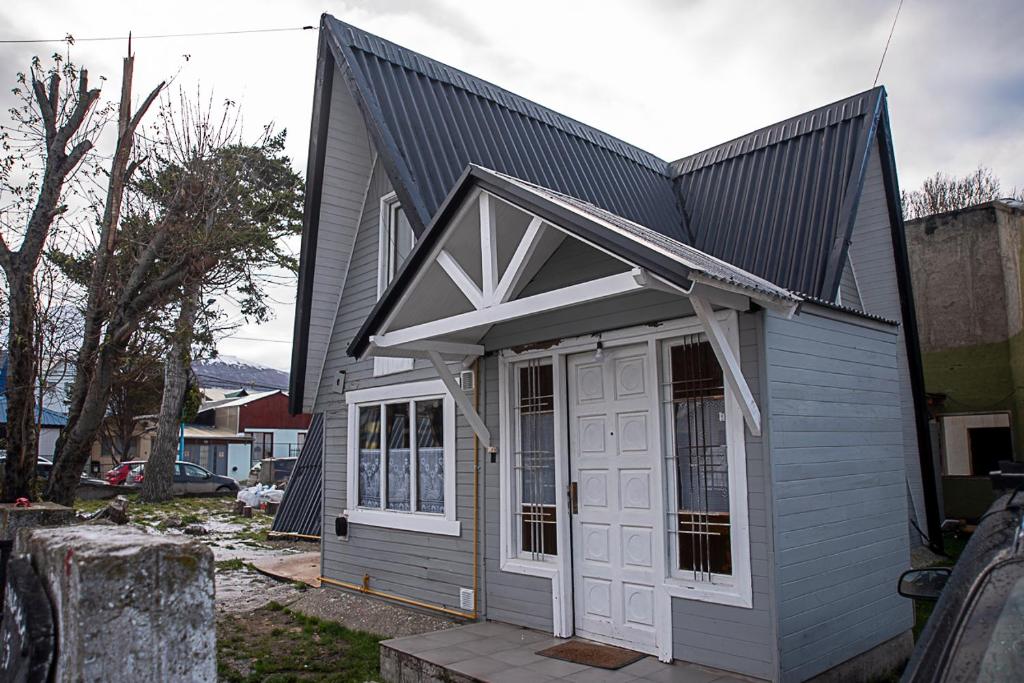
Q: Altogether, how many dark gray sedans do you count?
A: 1